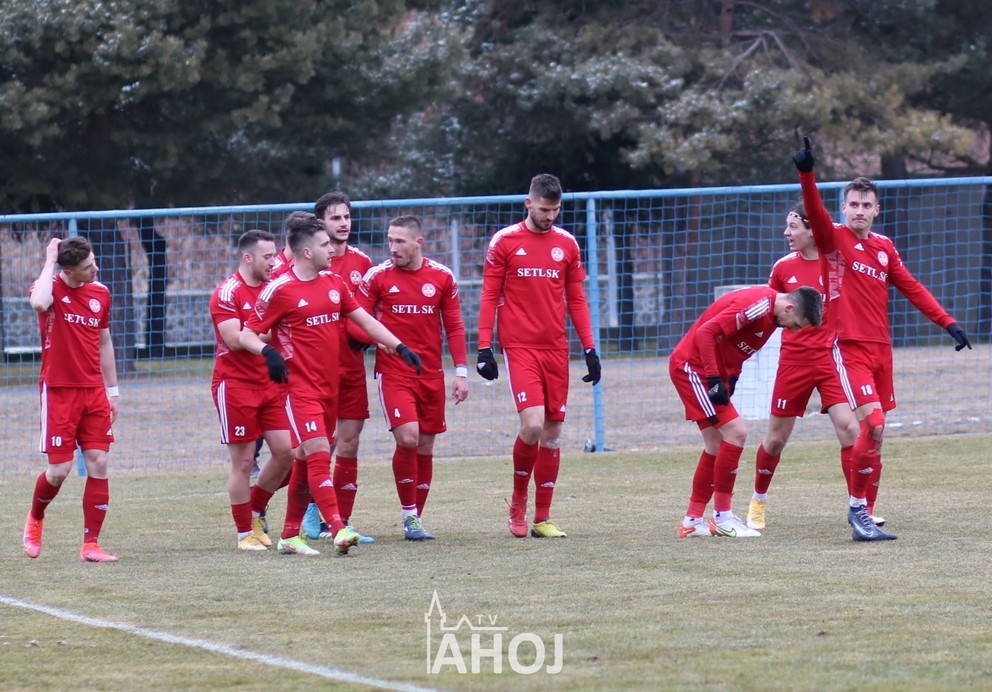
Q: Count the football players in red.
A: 10